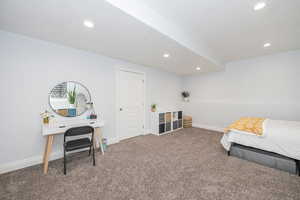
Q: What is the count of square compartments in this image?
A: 8